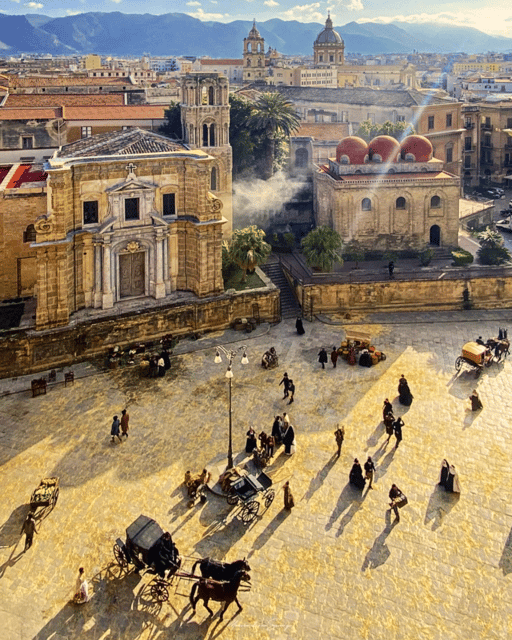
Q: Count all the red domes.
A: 3